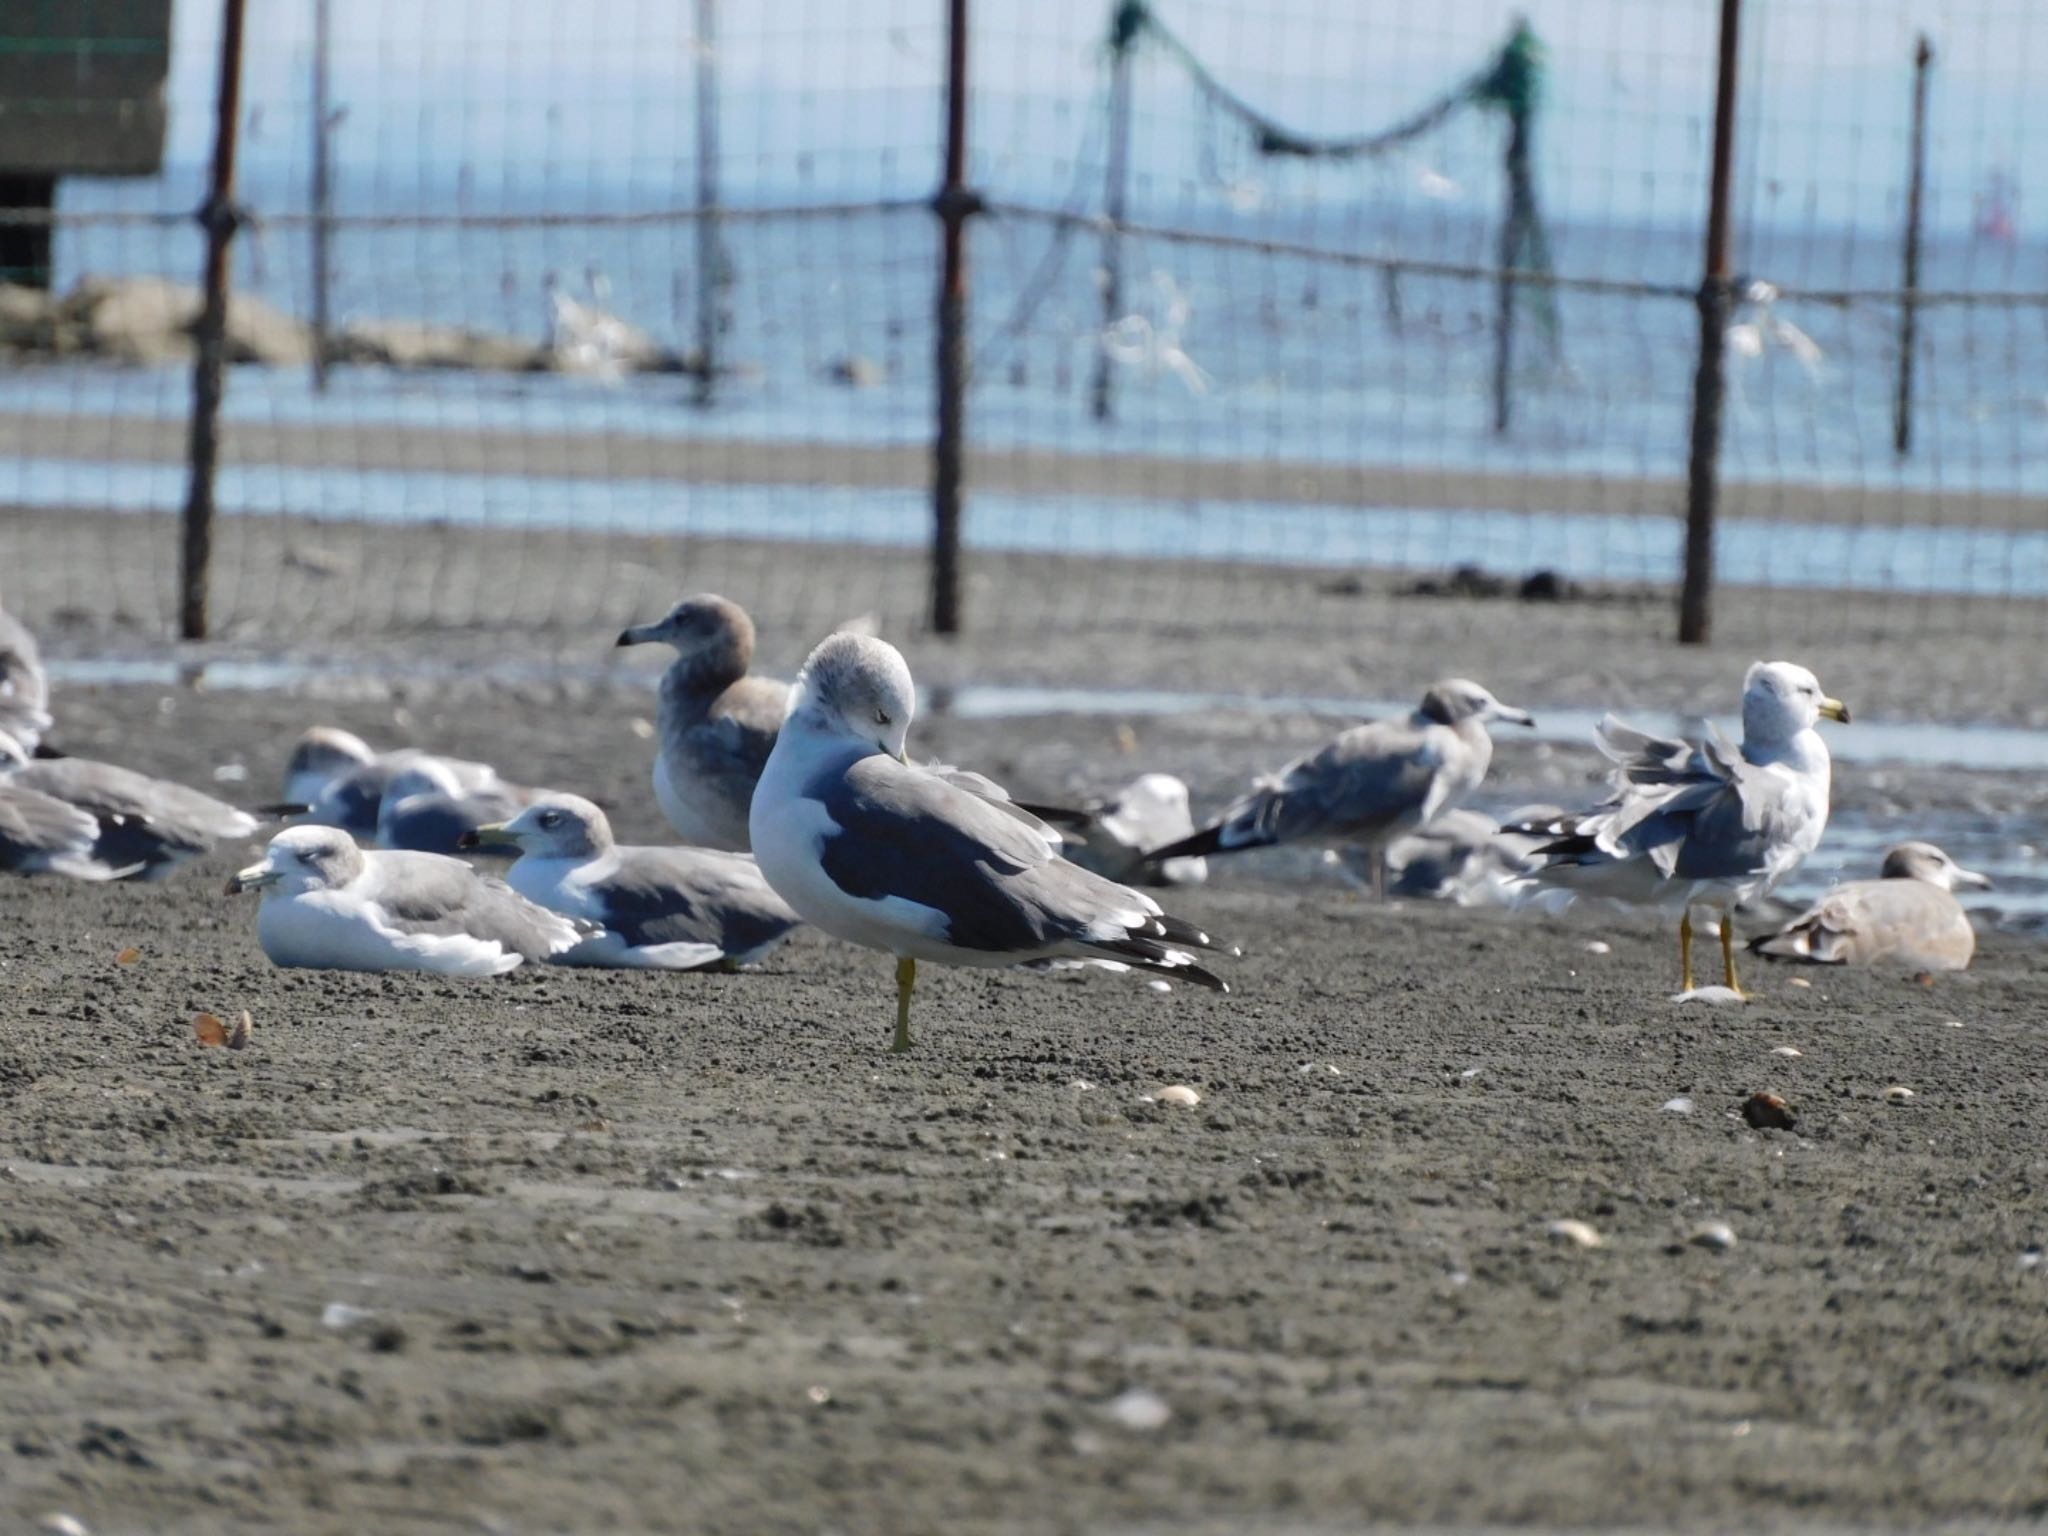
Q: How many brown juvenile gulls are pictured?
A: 3